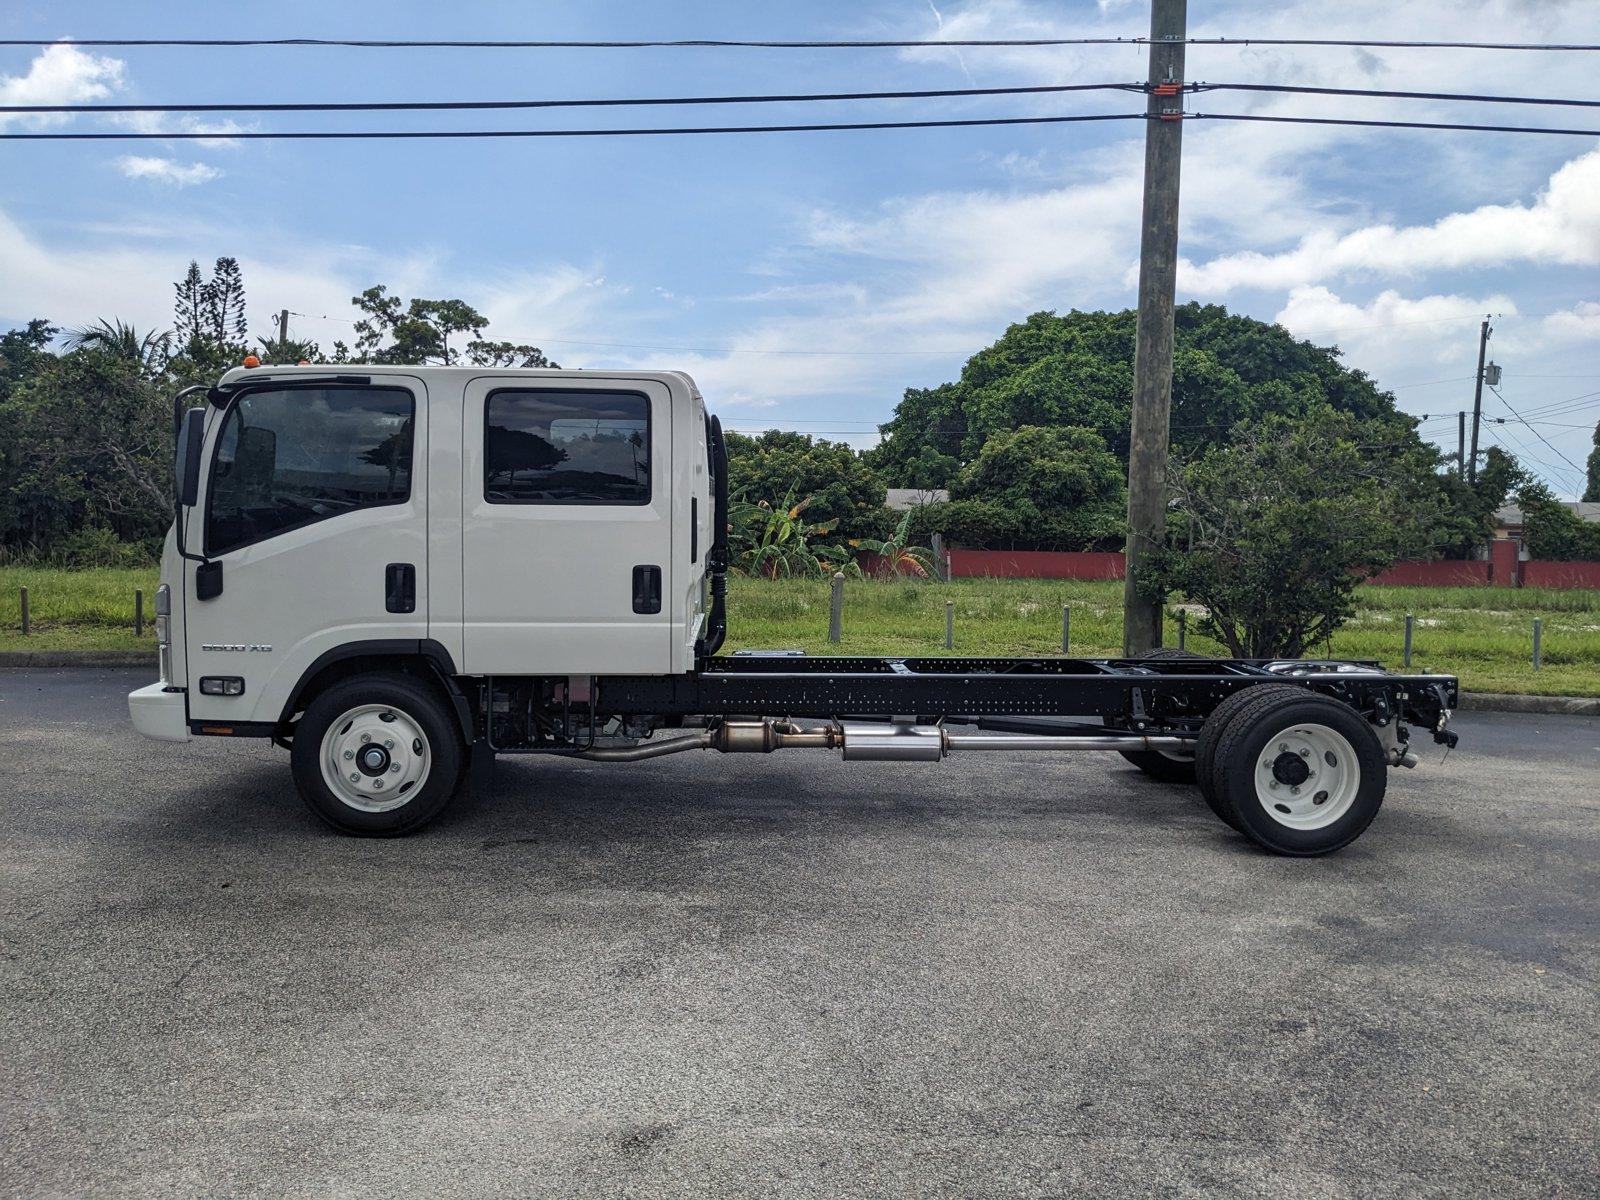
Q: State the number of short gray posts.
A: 8